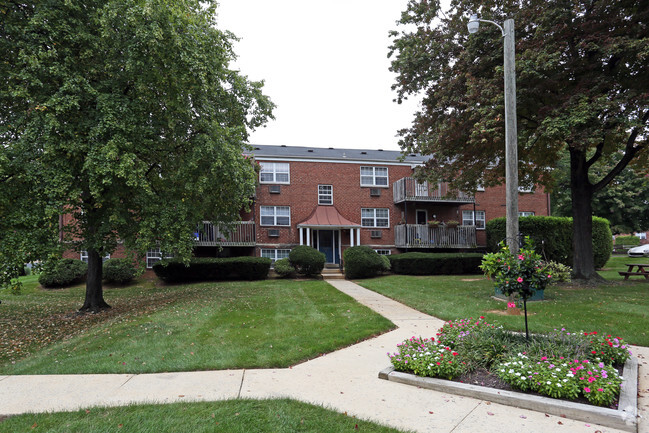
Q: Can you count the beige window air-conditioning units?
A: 4